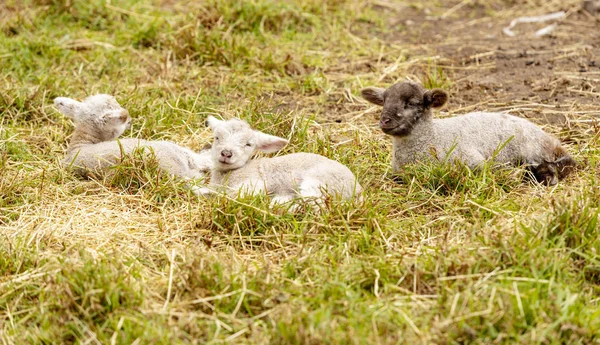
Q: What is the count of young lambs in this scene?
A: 3